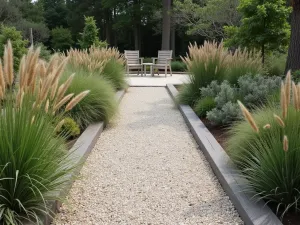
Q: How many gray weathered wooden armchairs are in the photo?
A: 2